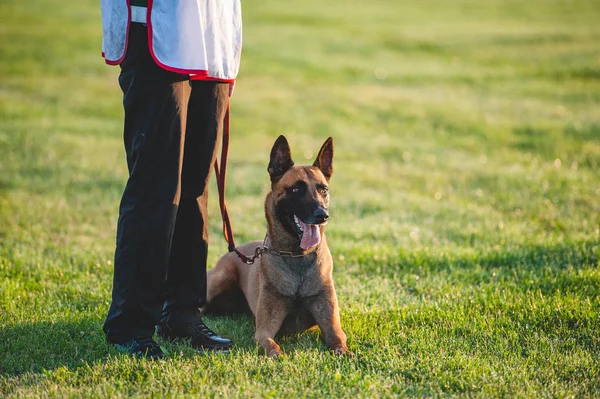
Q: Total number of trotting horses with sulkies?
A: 0